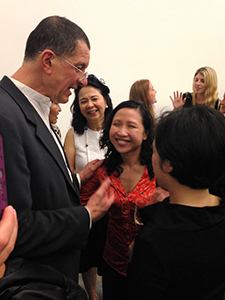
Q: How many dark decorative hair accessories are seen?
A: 1